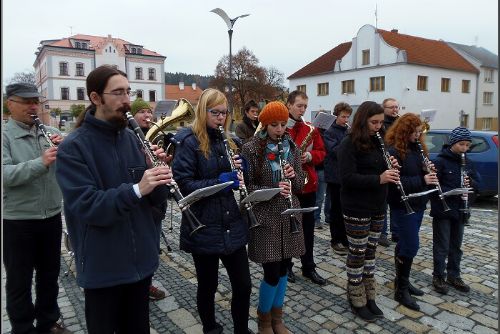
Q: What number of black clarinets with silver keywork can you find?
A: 7